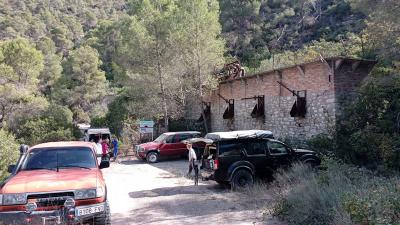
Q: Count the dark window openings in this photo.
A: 4